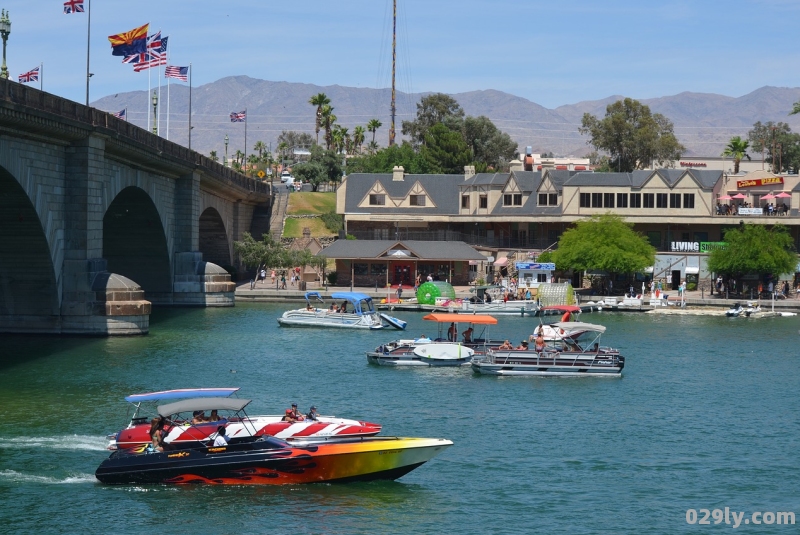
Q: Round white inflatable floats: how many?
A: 1